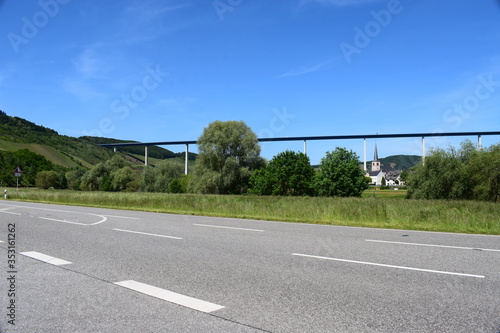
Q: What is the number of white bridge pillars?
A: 7